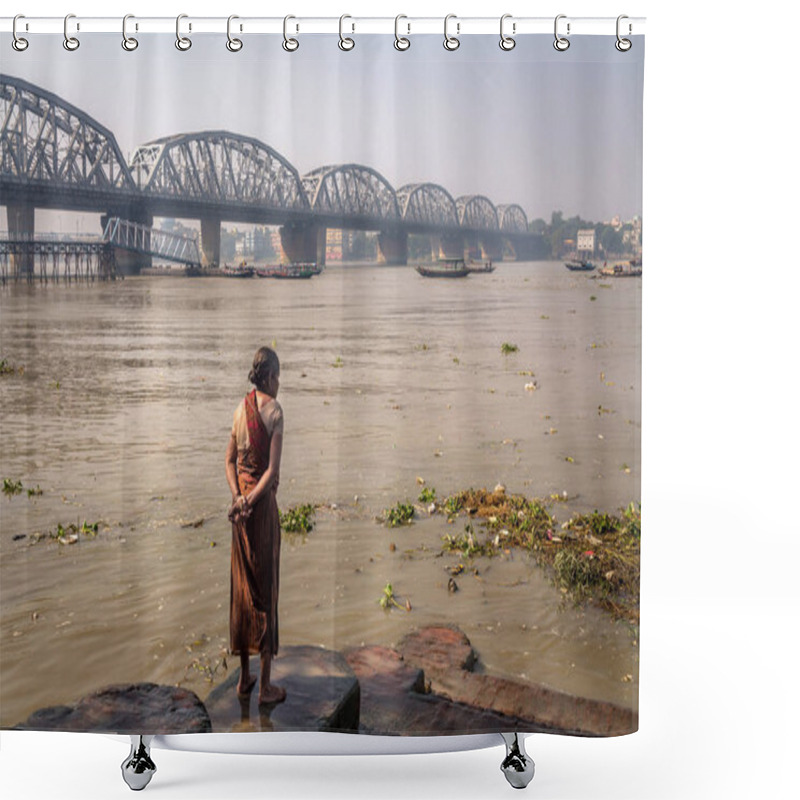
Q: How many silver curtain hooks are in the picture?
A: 12